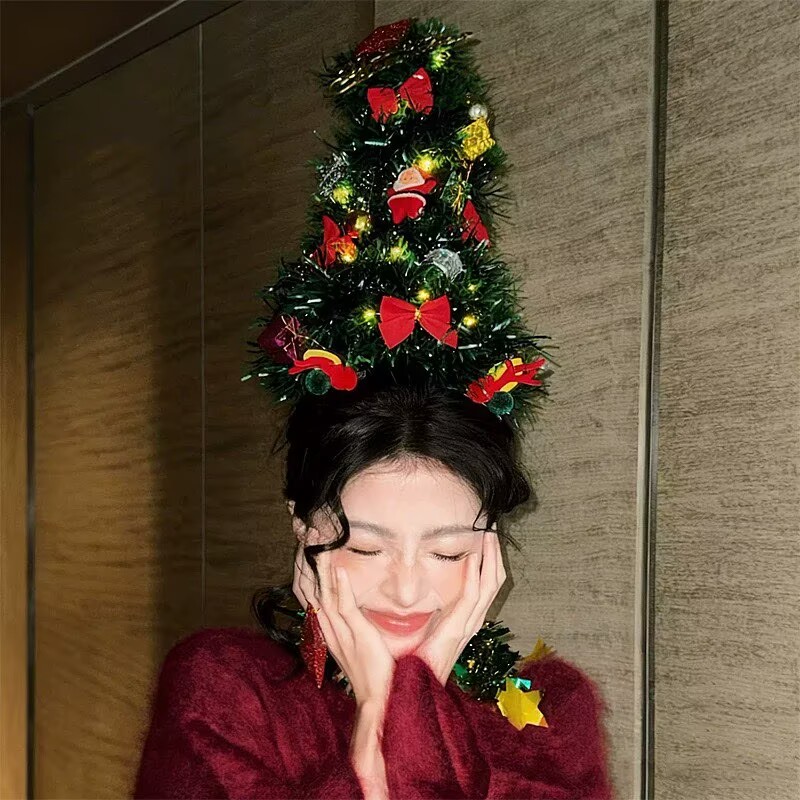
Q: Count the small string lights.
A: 10